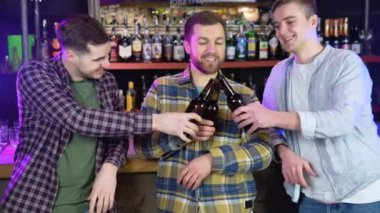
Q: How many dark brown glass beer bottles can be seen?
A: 3